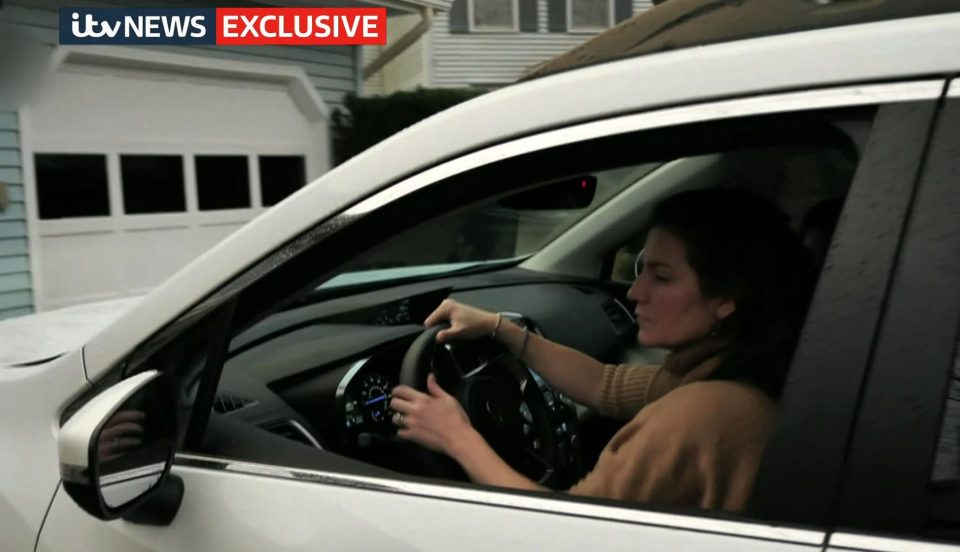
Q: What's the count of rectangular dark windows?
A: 4